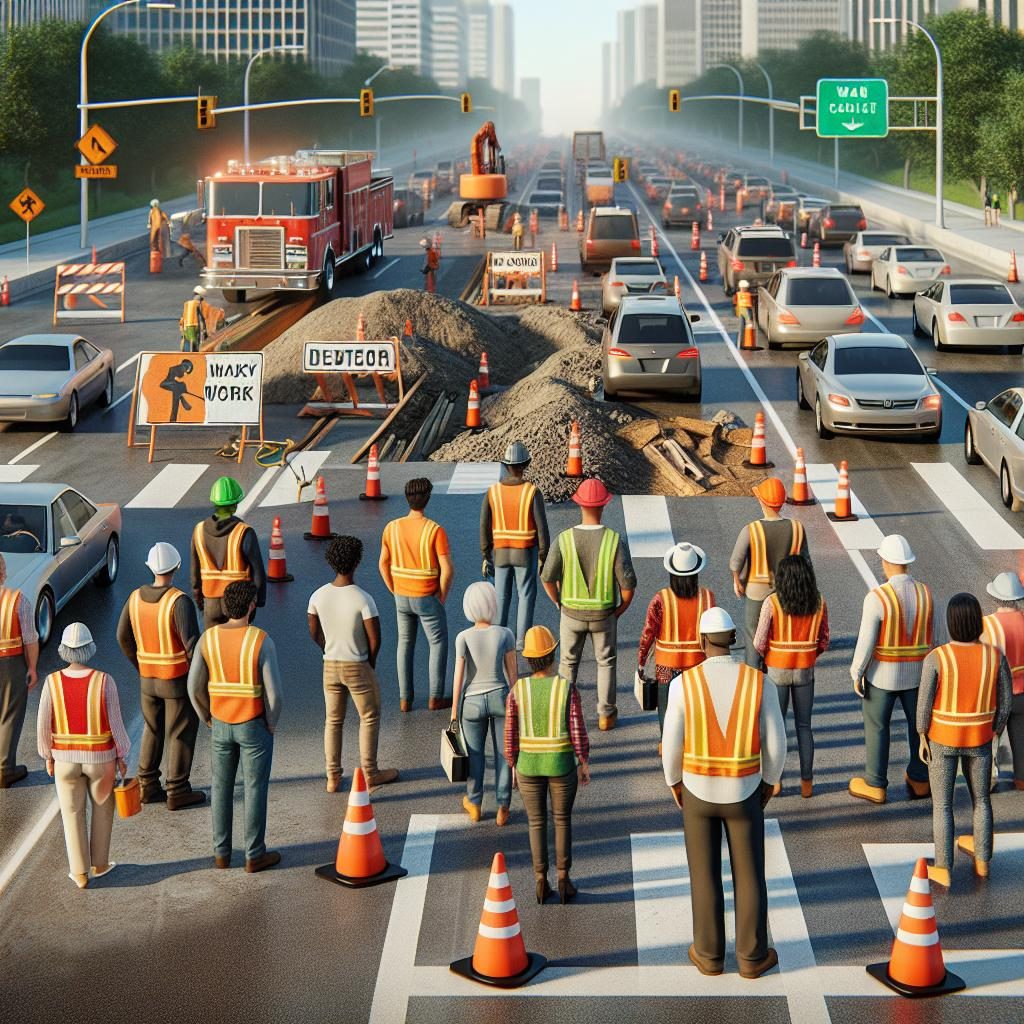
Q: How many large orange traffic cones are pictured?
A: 3